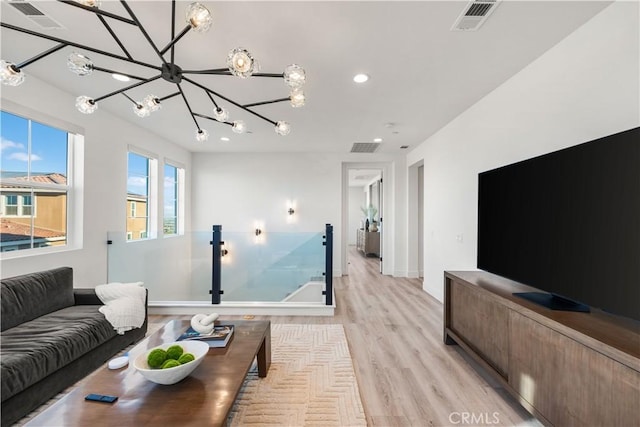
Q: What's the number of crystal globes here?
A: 14